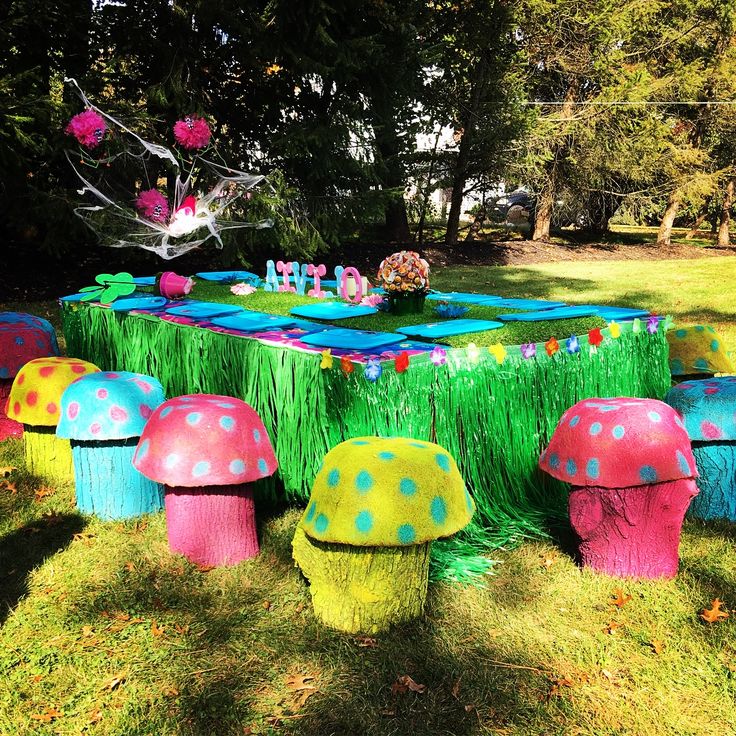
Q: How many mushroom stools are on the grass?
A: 9